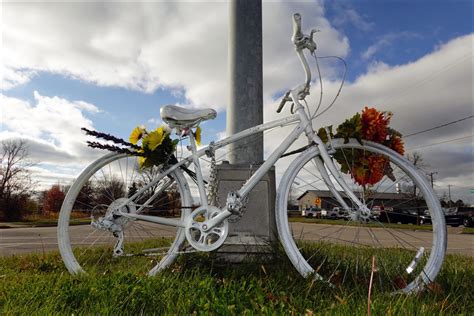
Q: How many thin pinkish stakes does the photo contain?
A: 1